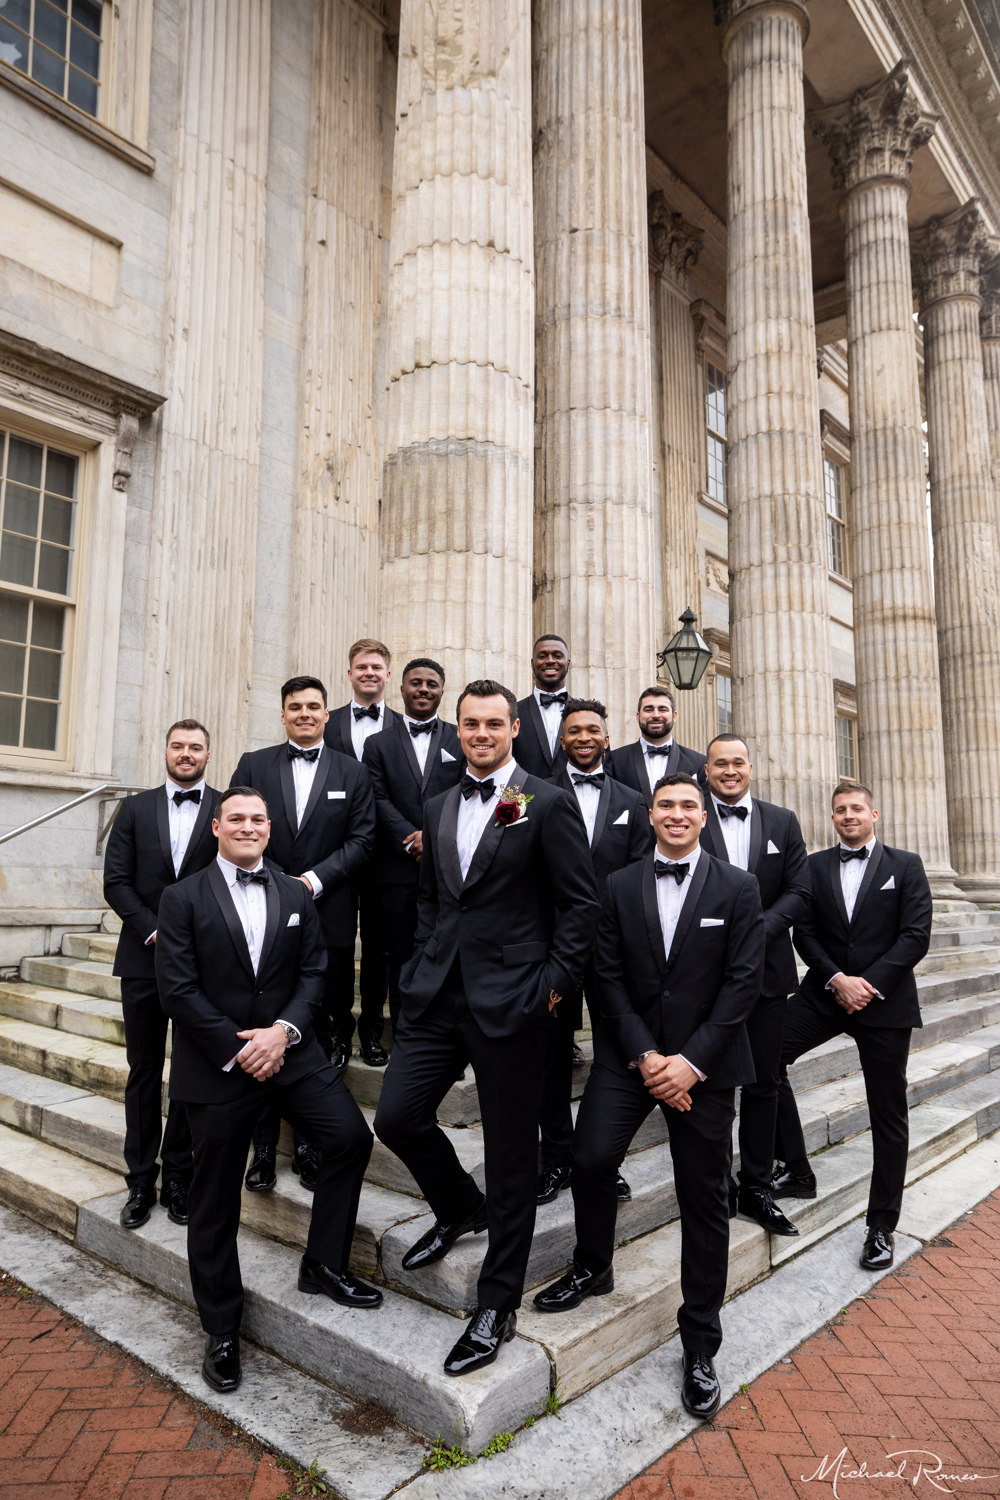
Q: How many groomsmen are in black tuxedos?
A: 11